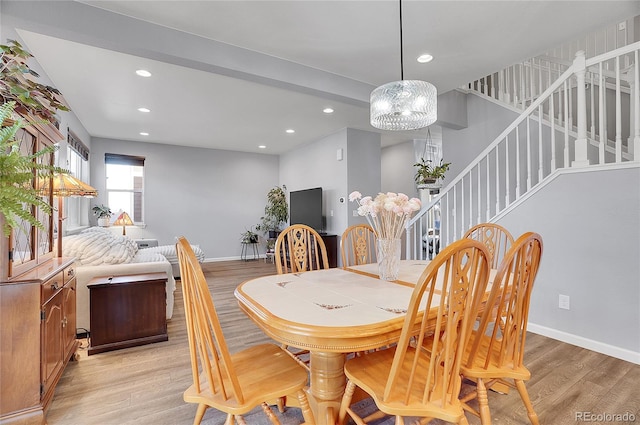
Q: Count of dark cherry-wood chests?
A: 1